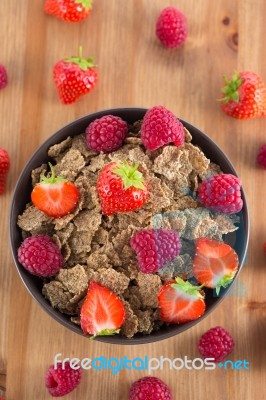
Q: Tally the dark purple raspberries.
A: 11